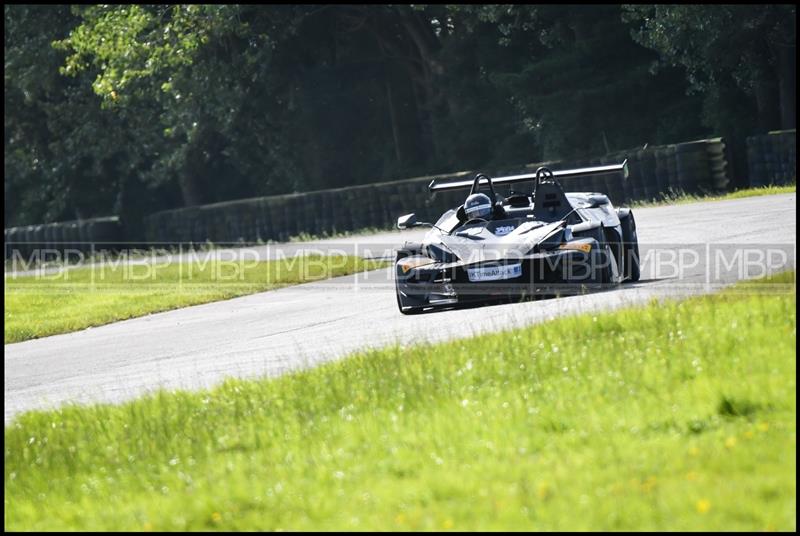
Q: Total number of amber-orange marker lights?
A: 2